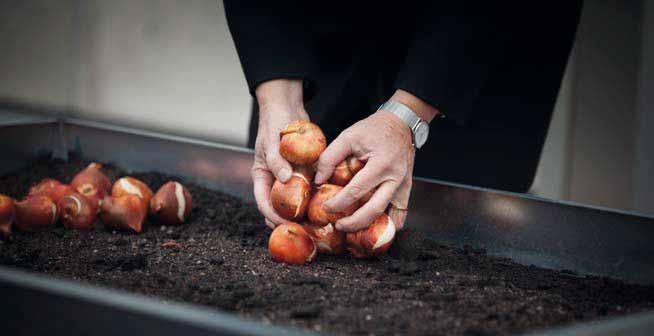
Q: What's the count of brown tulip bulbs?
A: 15